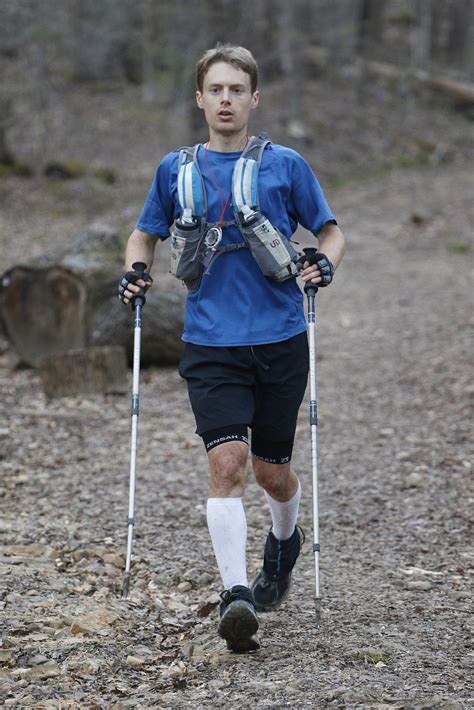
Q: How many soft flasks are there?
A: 2